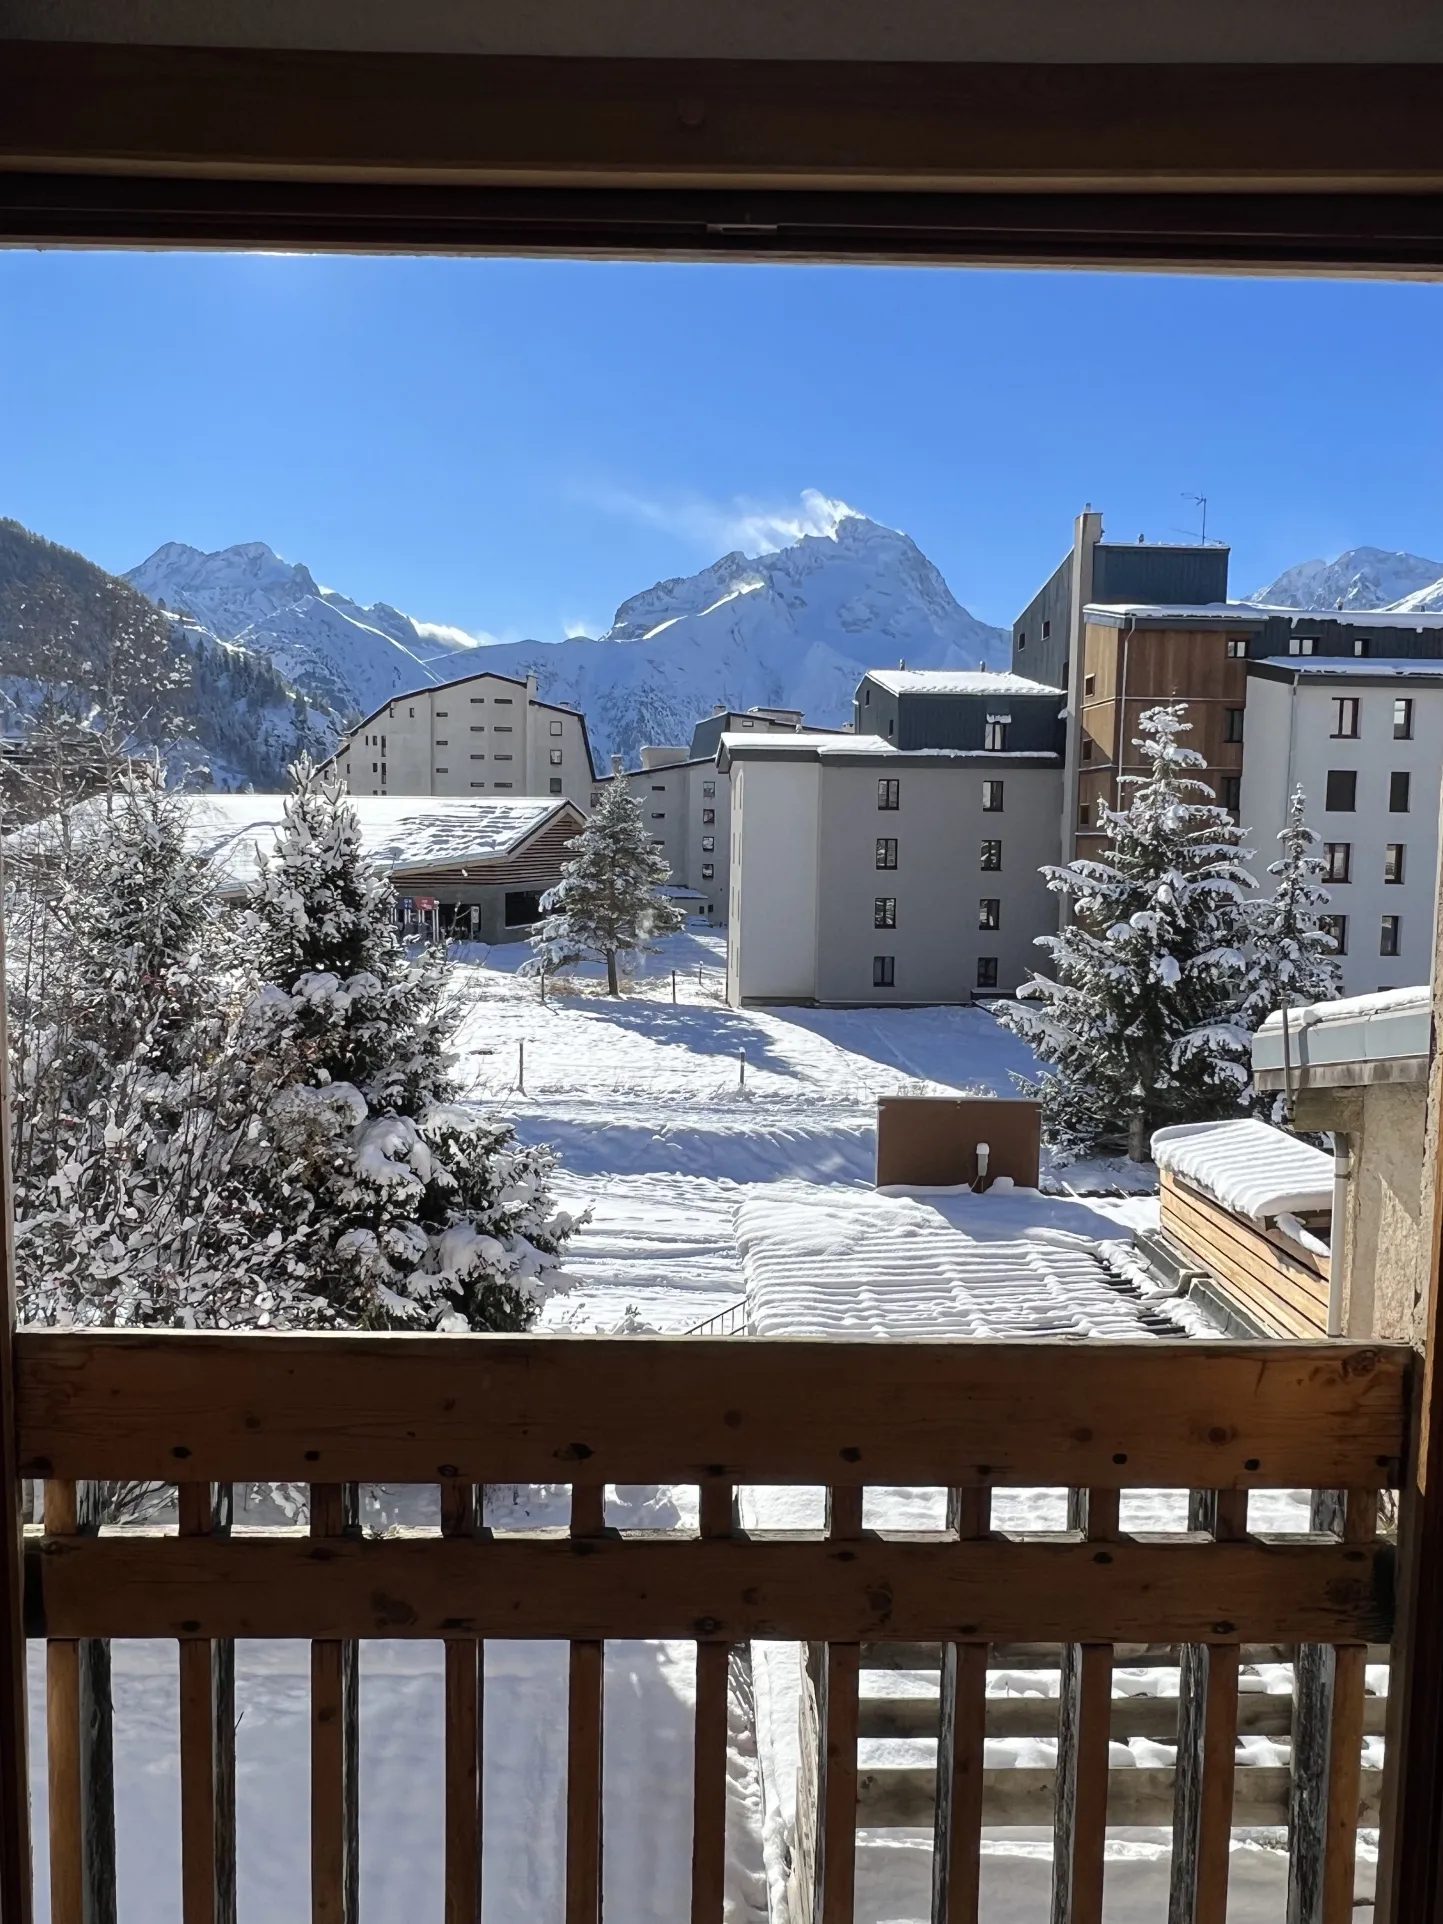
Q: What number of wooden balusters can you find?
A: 11